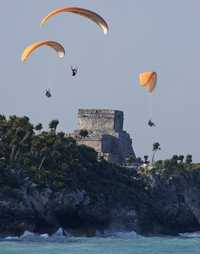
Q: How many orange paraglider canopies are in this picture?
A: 3